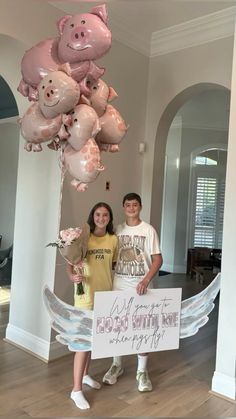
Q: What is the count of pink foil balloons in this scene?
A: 4